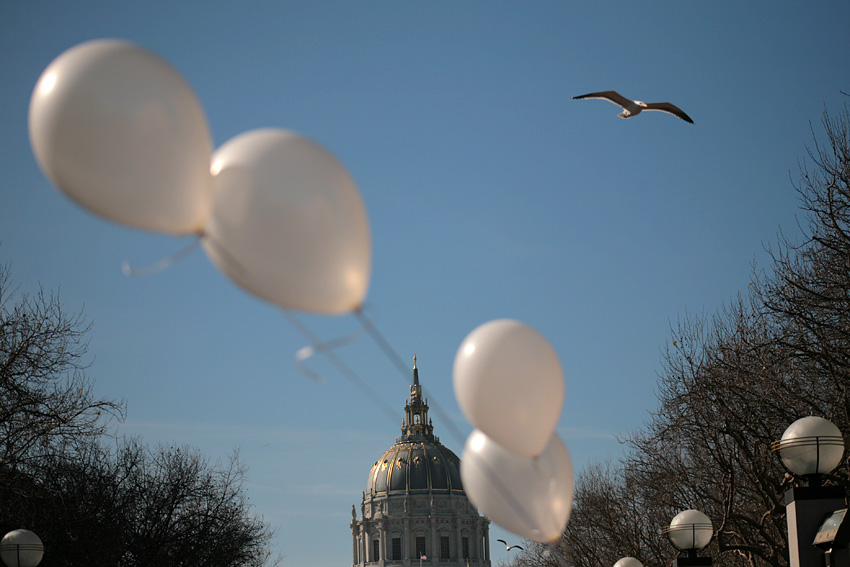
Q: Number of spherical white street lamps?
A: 4